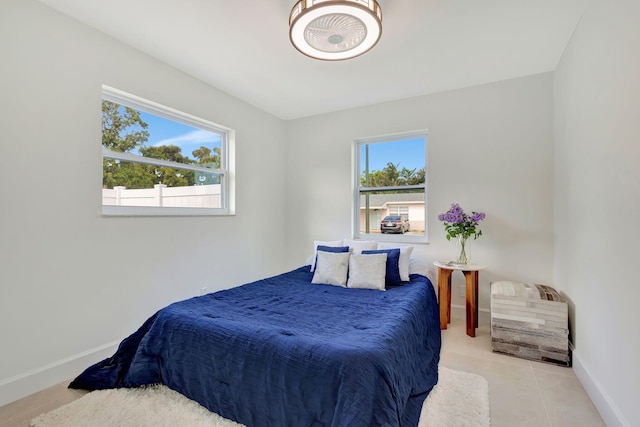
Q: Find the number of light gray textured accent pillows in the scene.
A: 2